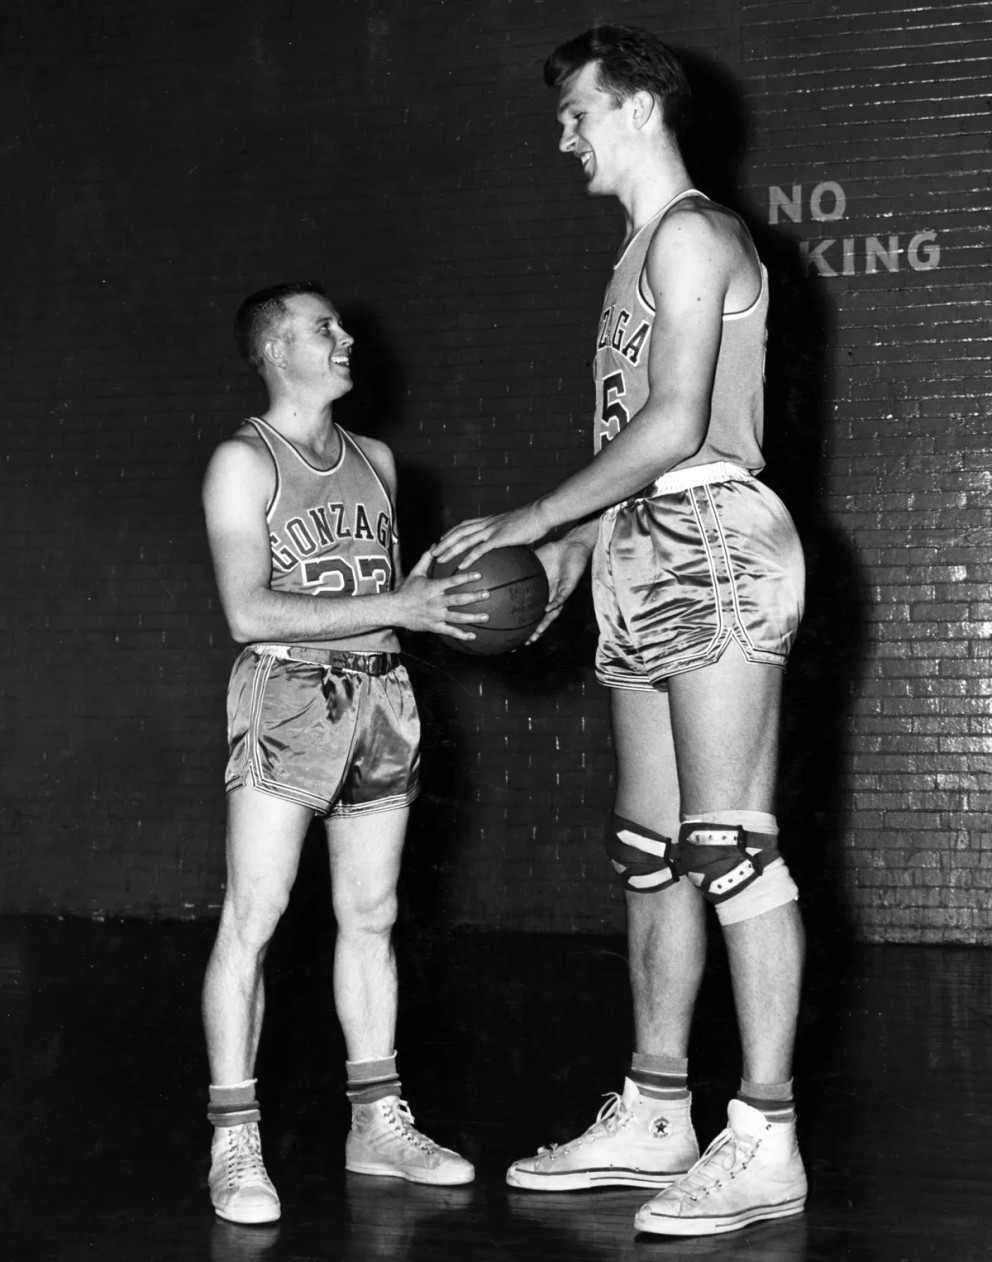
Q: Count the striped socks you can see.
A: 4